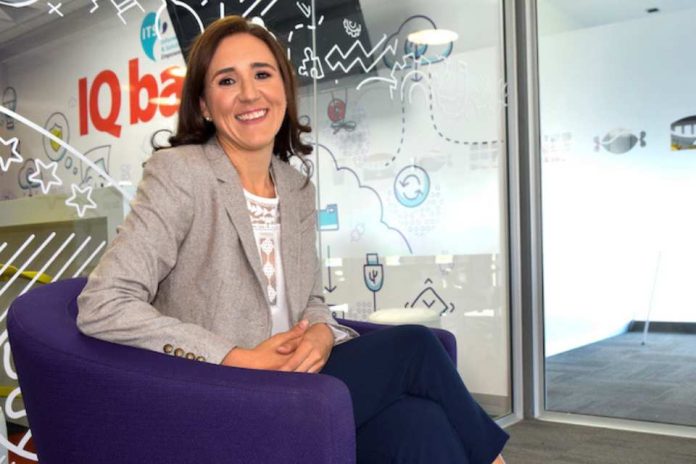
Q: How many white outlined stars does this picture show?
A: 3